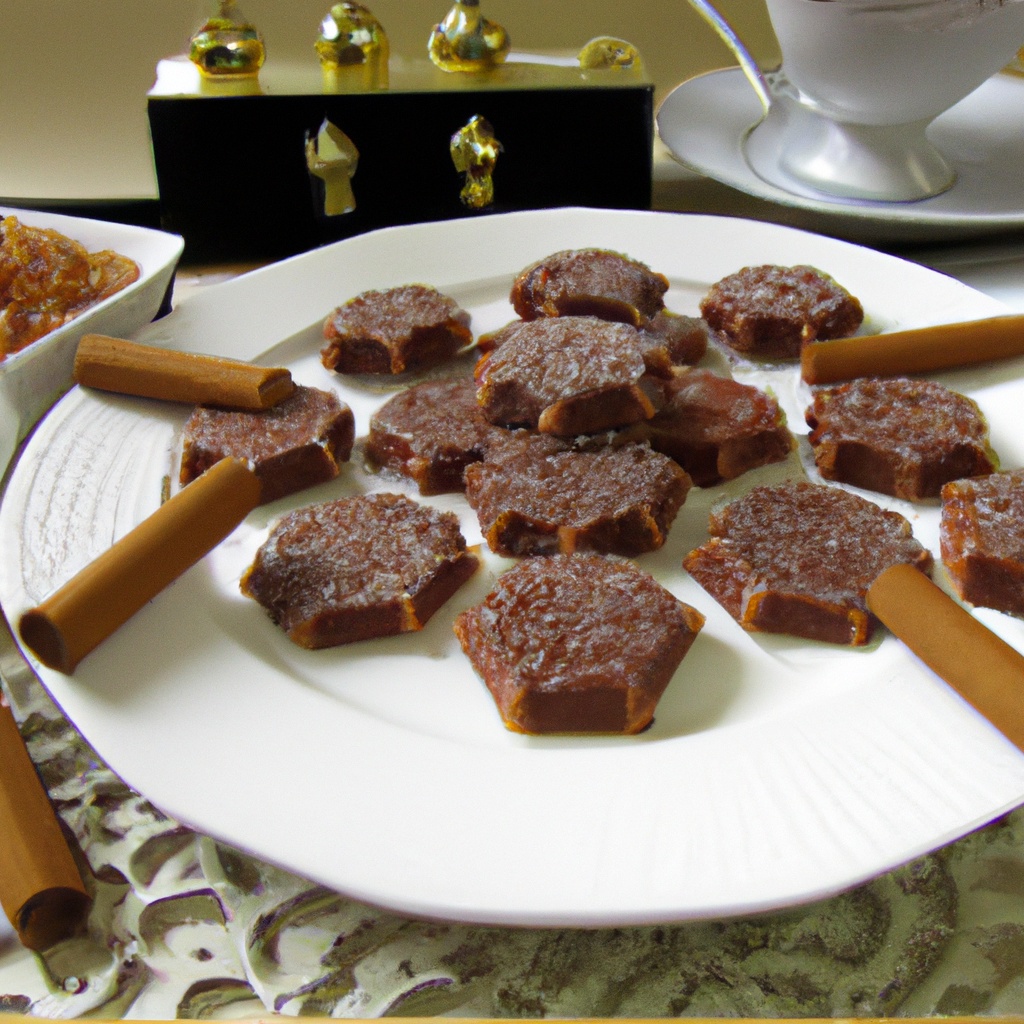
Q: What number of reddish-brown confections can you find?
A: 14